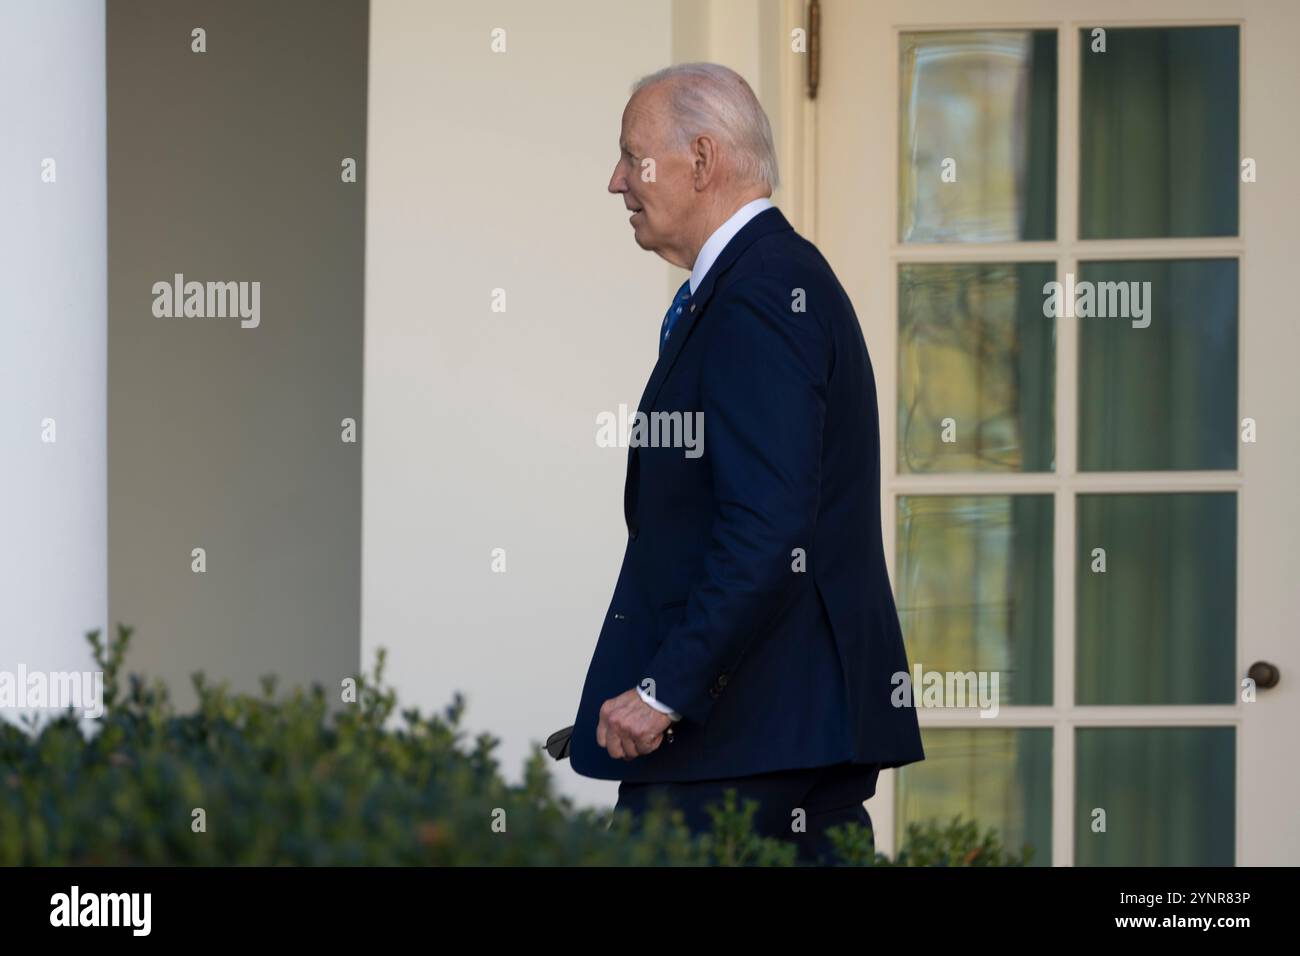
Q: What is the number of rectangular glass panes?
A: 8